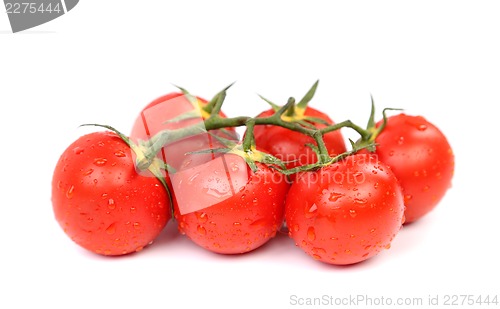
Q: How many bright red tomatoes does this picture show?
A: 6